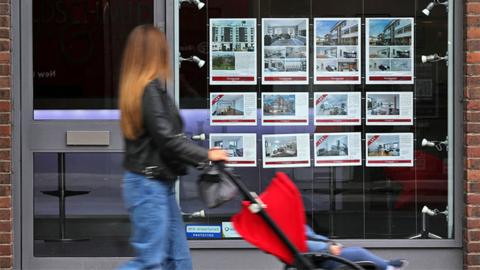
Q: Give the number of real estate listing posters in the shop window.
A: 12